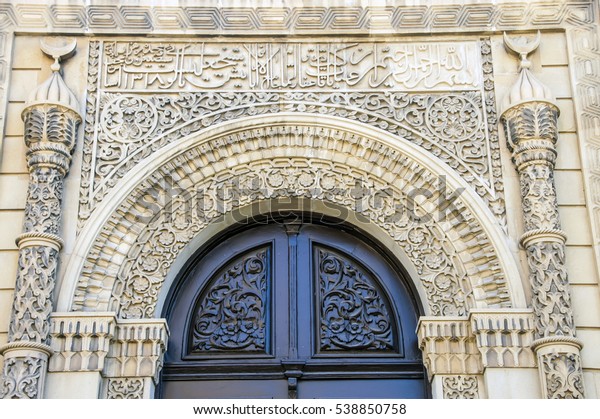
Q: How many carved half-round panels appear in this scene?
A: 2